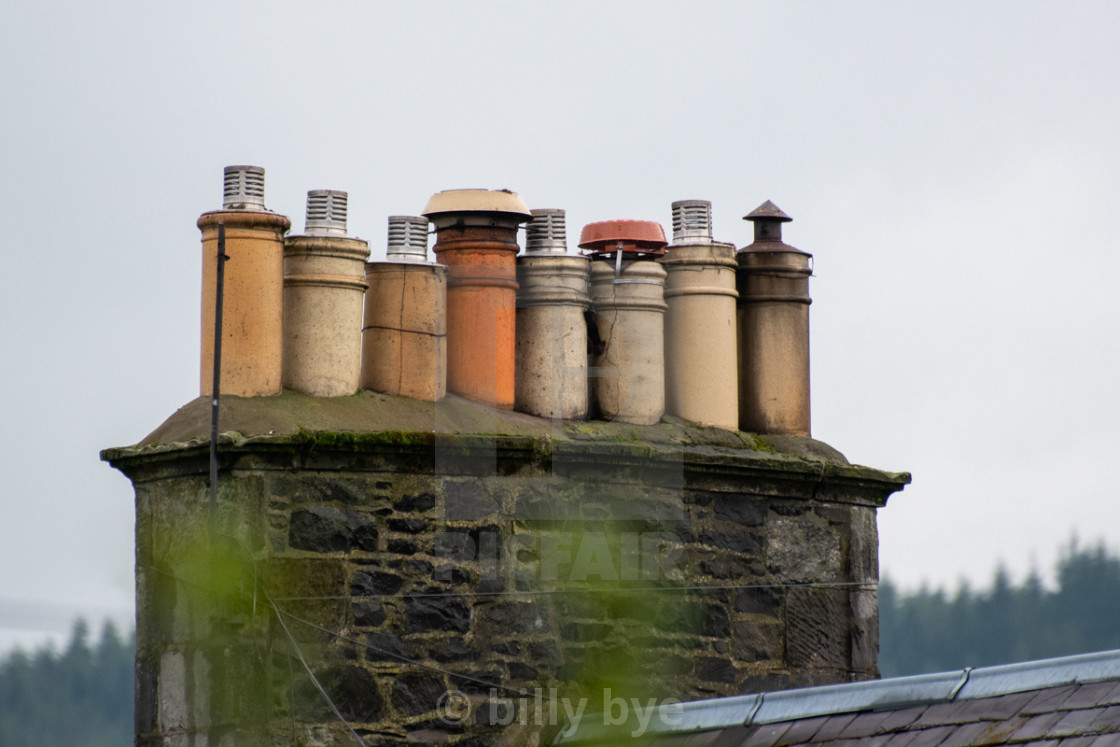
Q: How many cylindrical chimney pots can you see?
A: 8